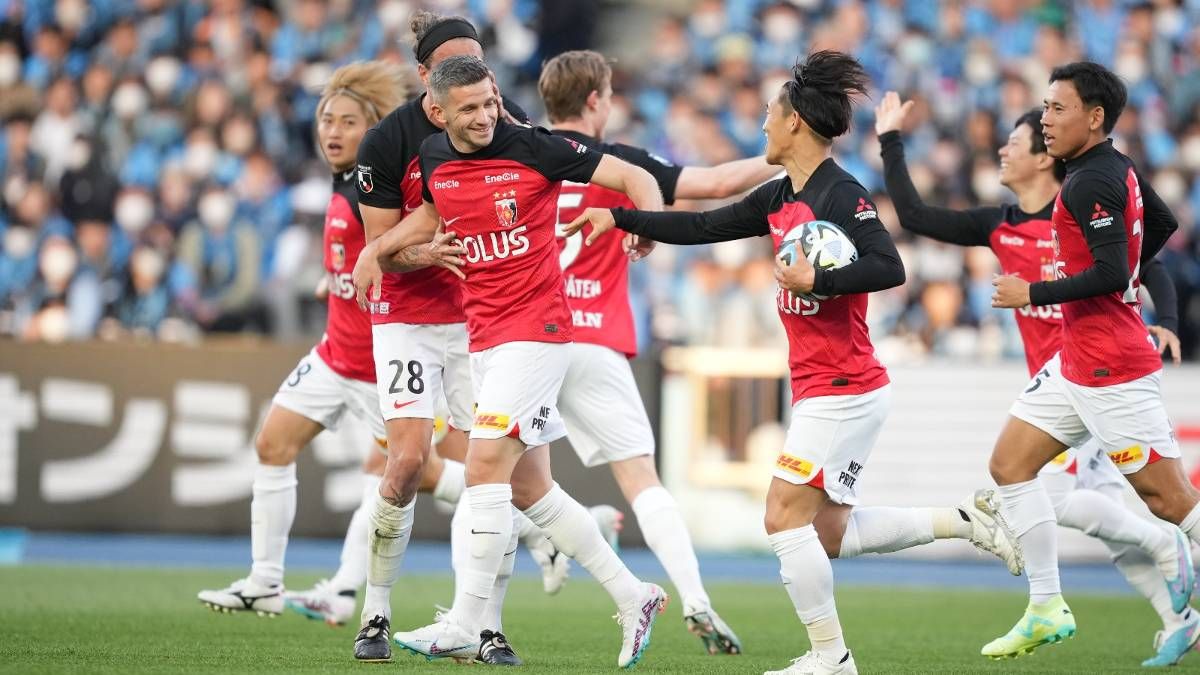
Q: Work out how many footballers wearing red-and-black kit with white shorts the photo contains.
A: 7